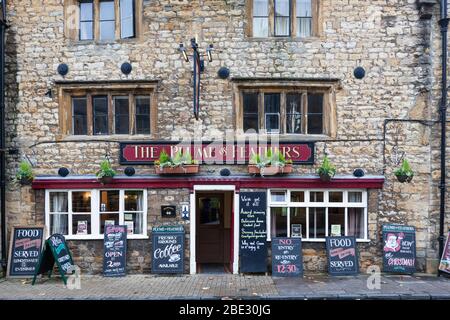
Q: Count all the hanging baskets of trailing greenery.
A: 4